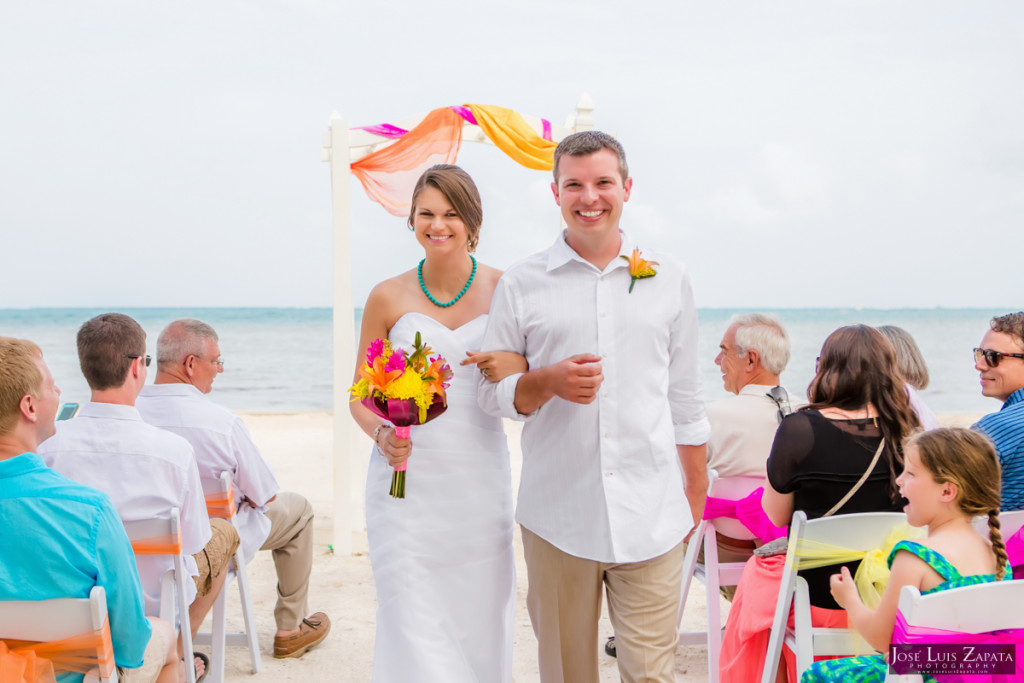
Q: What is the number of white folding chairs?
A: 7